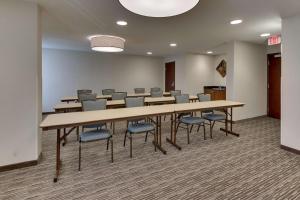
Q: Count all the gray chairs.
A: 12